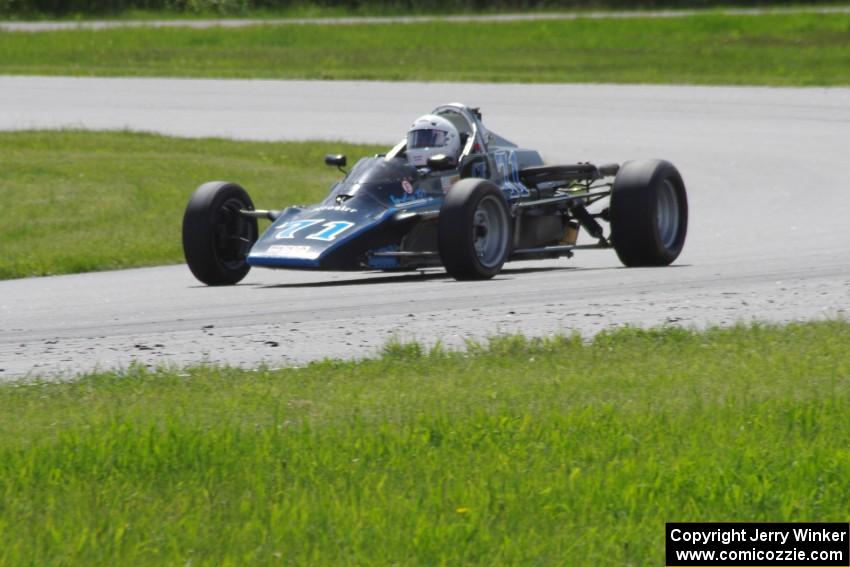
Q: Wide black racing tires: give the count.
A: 3